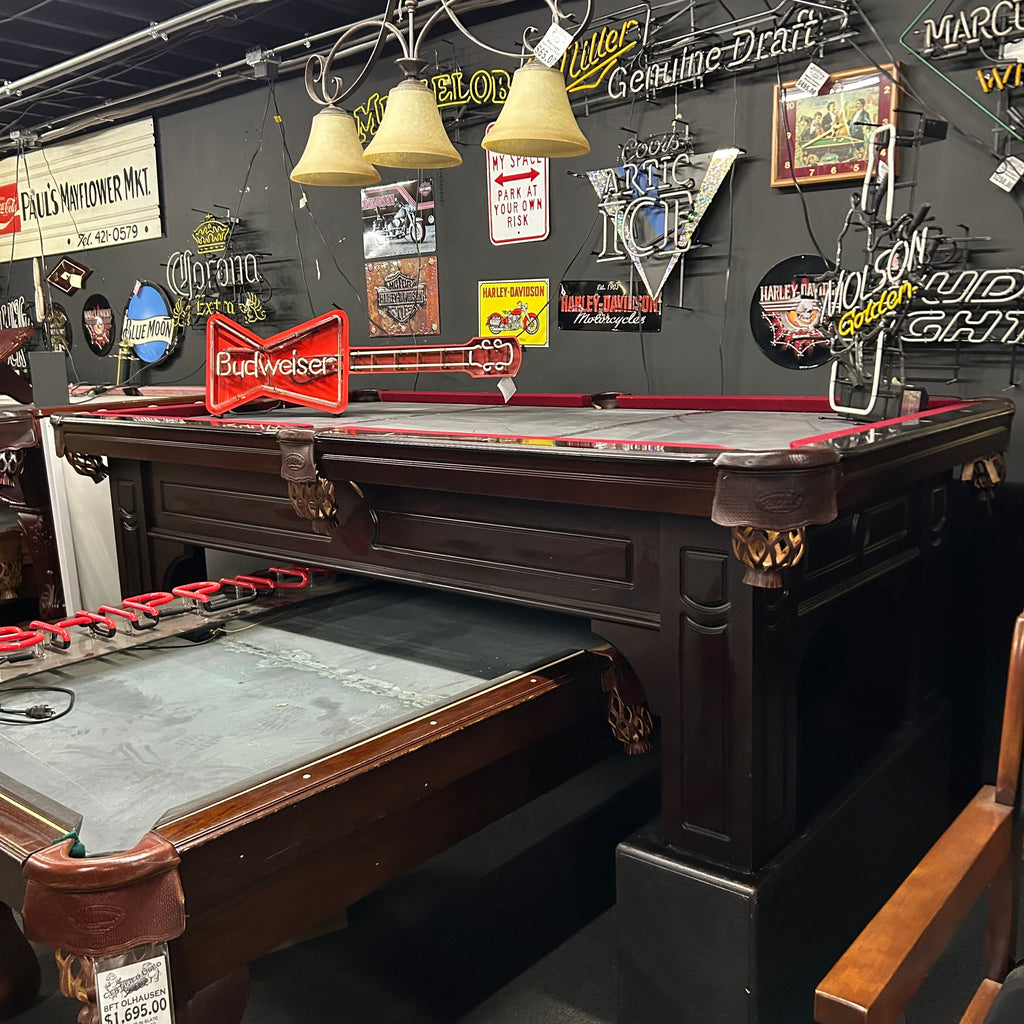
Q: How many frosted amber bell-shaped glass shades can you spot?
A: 3